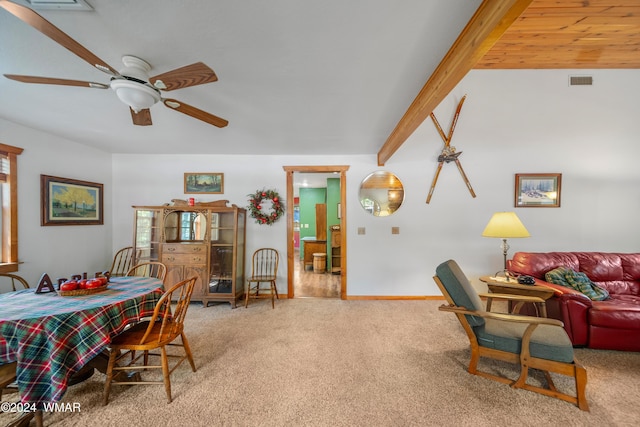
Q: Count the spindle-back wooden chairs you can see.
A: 5